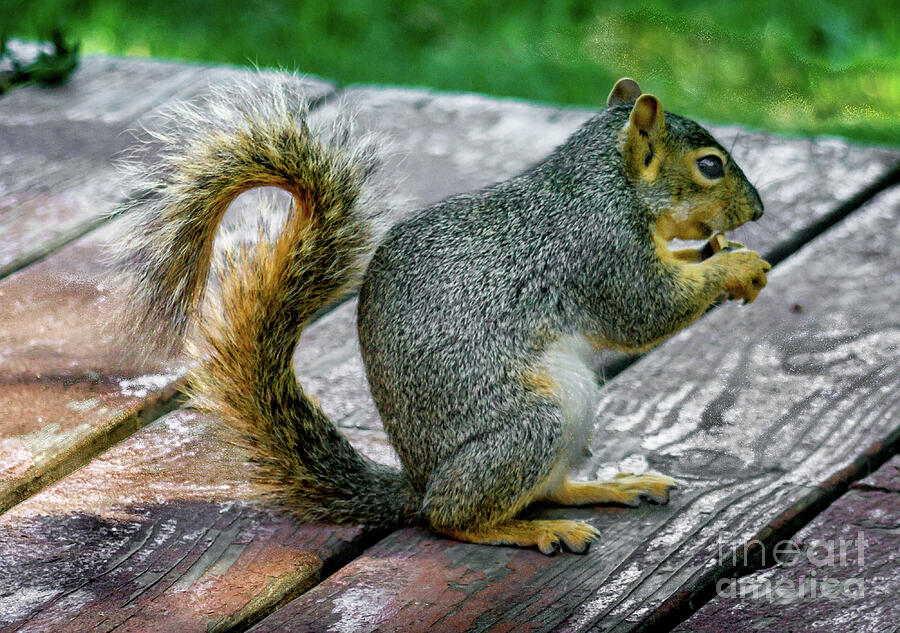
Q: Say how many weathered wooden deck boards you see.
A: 5